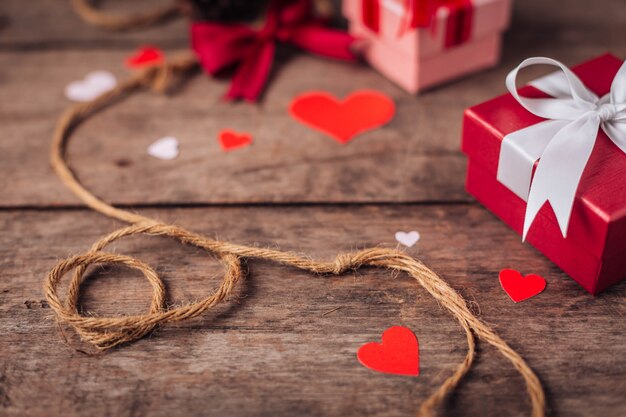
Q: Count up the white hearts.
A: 3